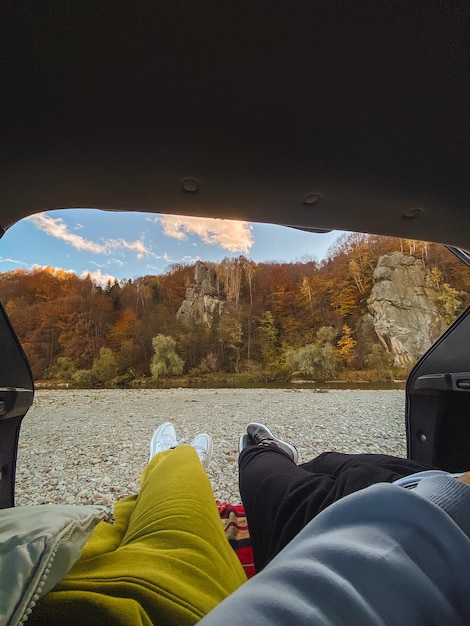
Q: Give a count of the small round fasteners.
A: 3